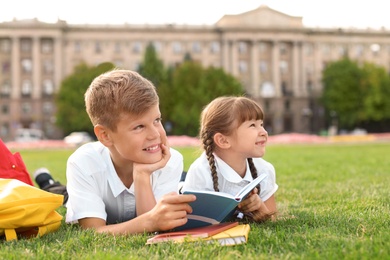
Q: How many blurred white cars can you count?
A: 2